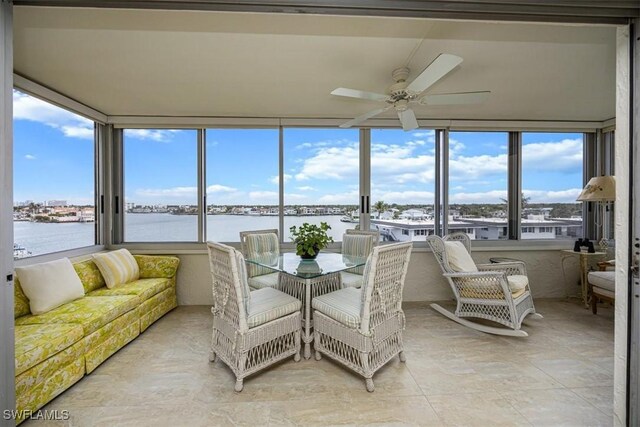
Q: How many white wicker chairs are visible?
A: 5